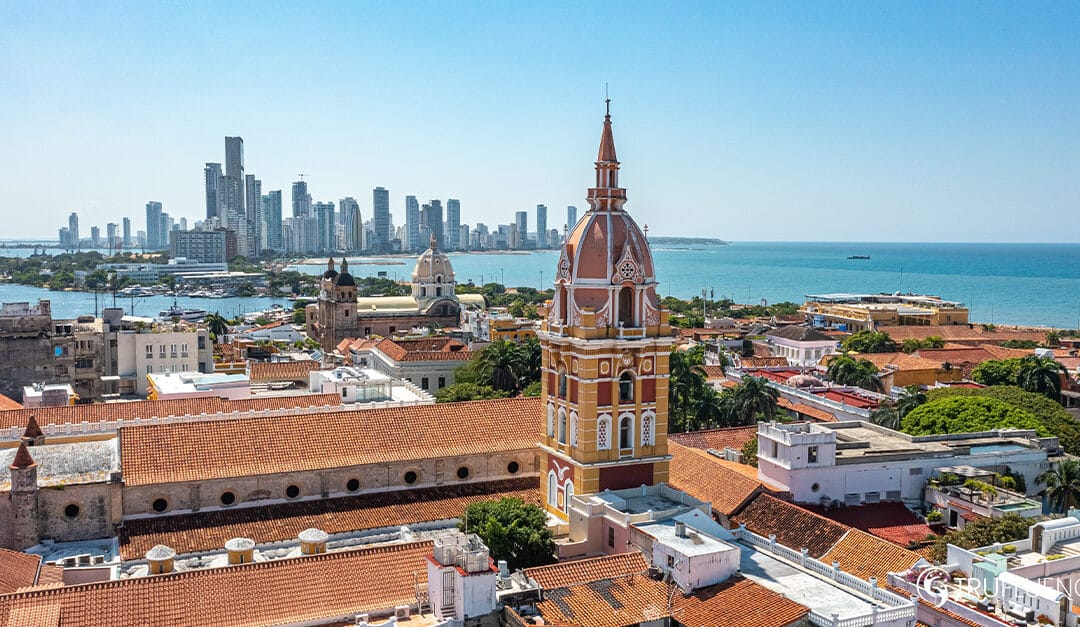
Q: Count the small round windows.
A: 8